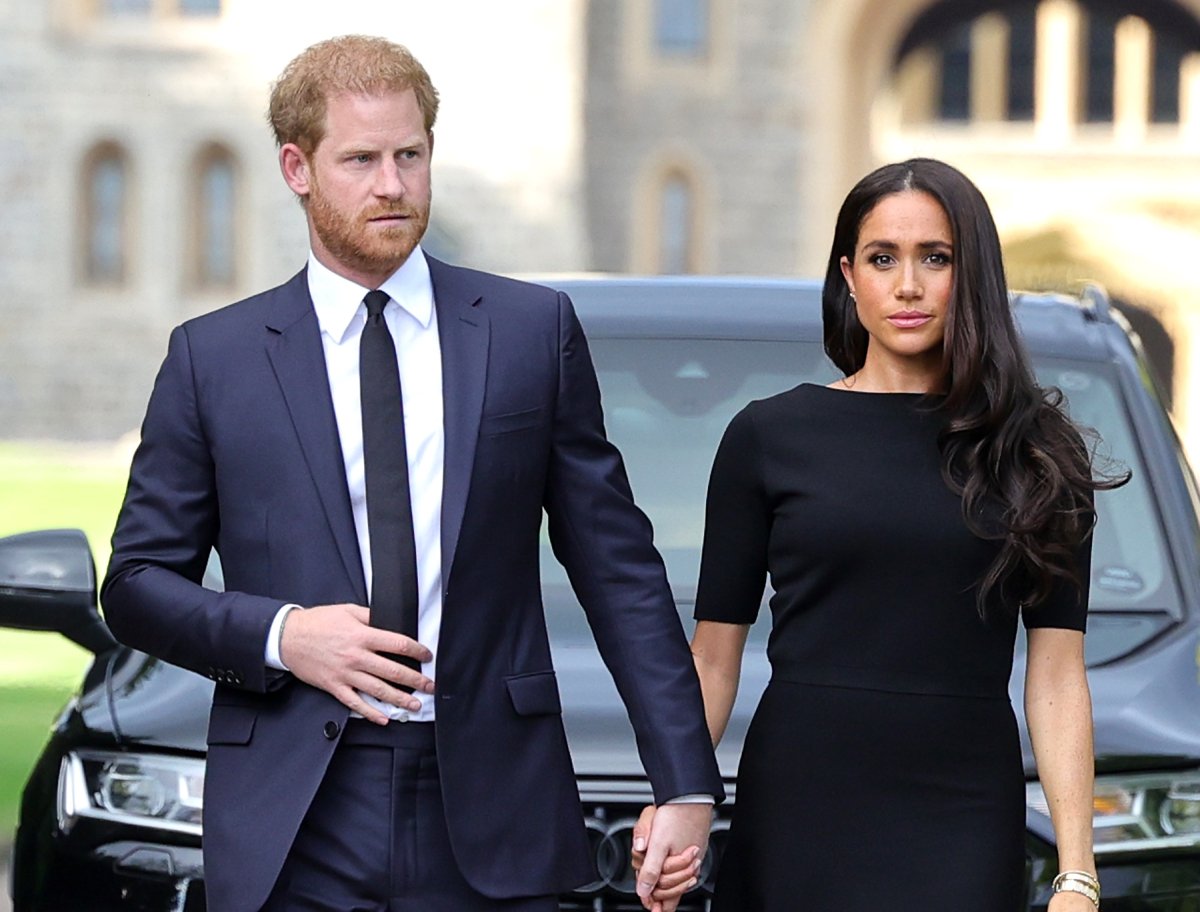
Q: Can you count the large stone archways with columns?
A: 1